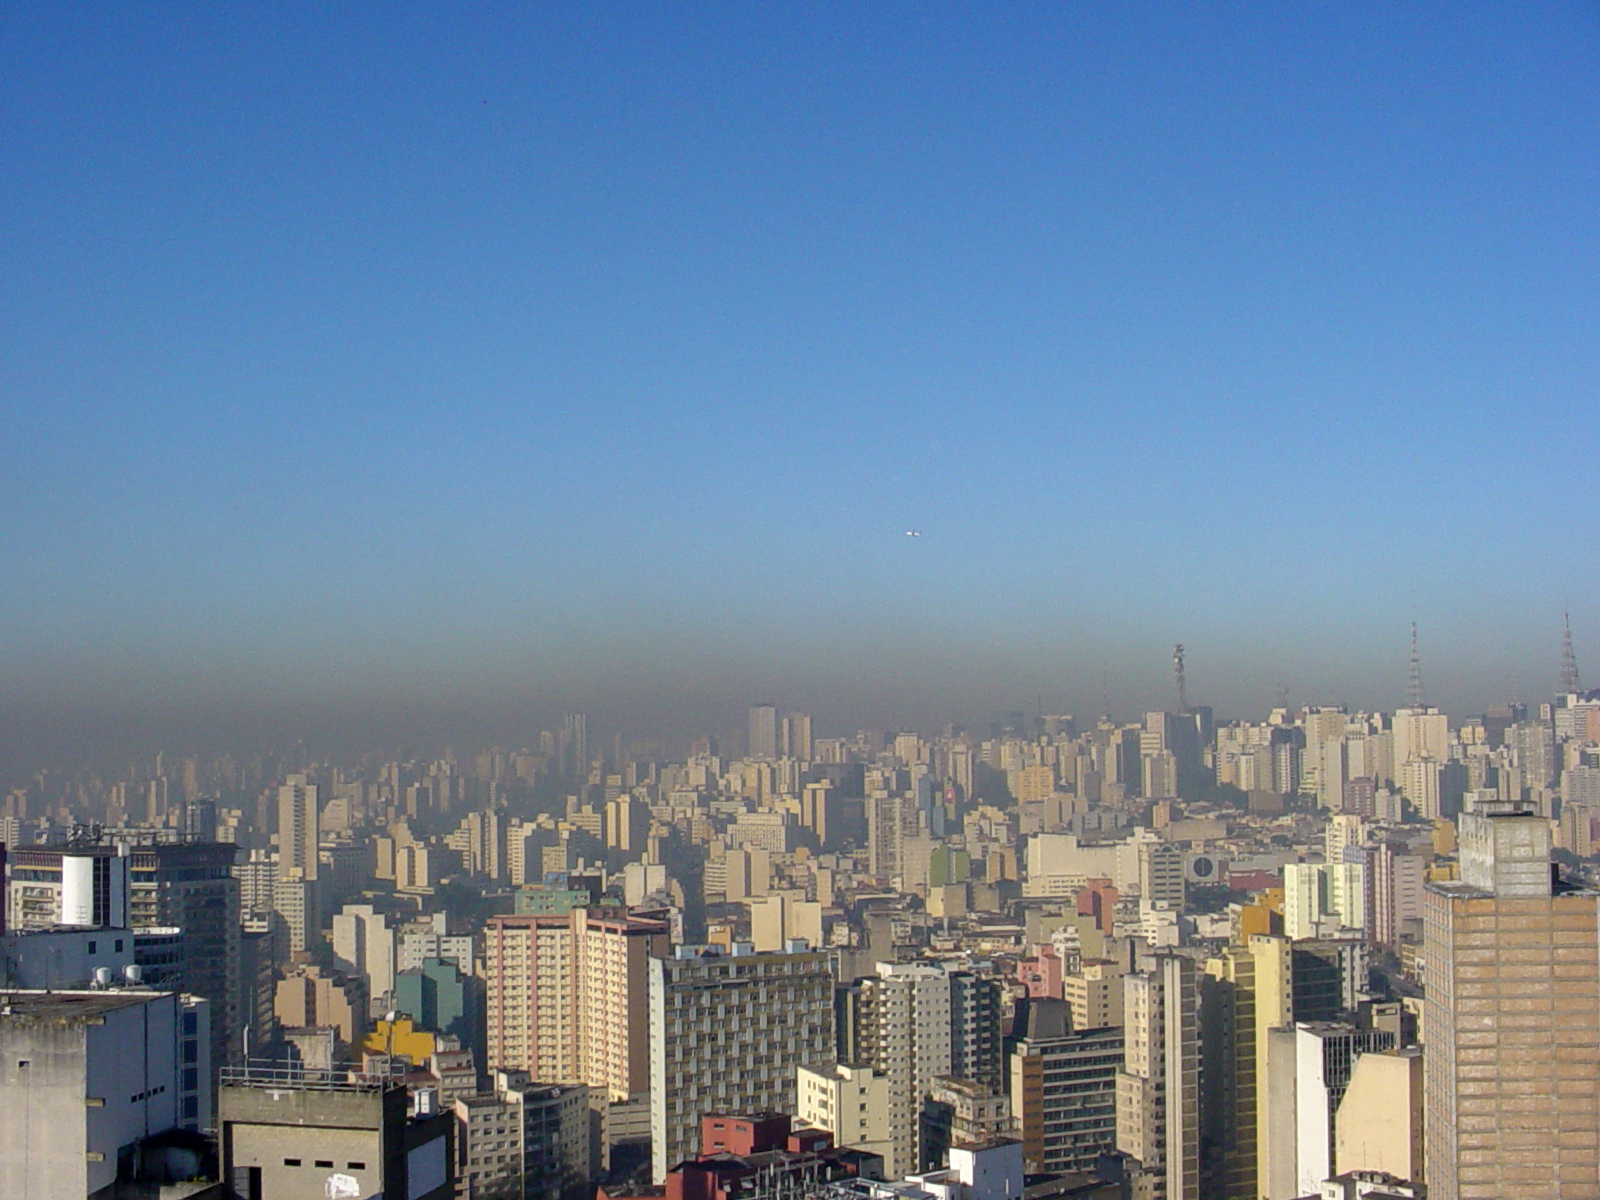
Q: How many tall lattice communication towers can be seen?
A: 3